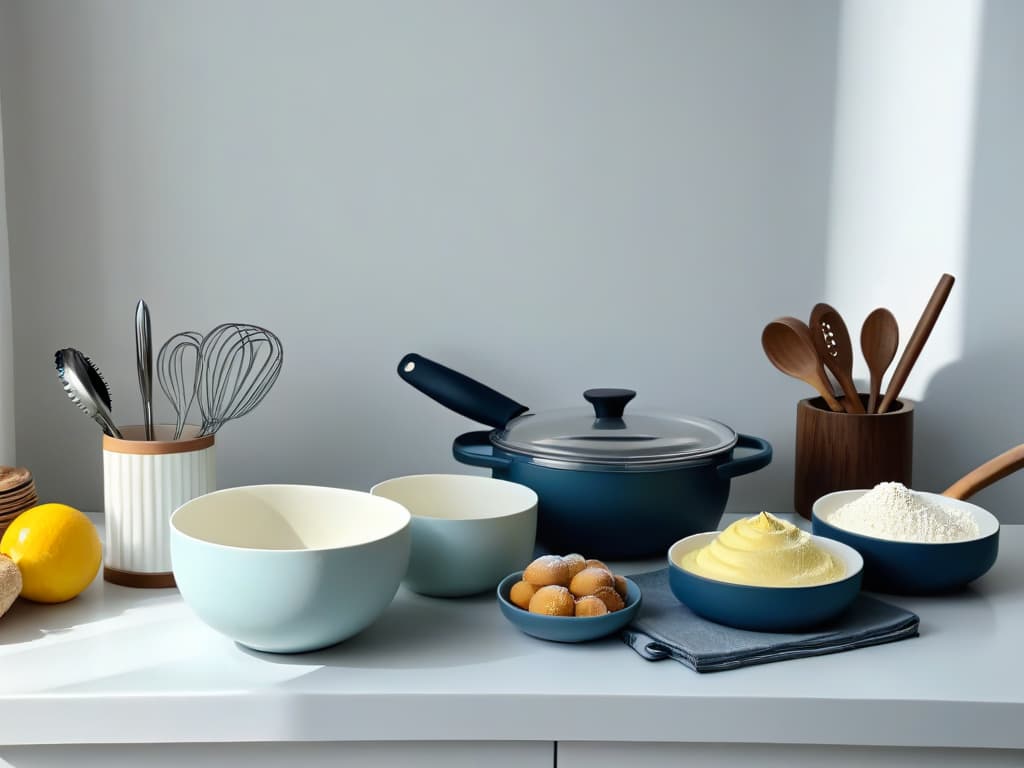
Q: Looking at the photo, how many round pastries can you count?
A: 9